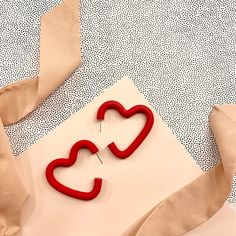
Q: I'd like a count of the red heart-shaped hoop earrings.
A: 2